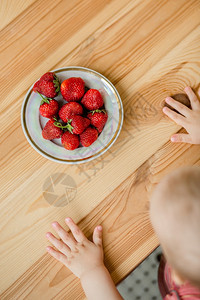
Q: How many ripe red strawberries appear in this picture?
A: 10